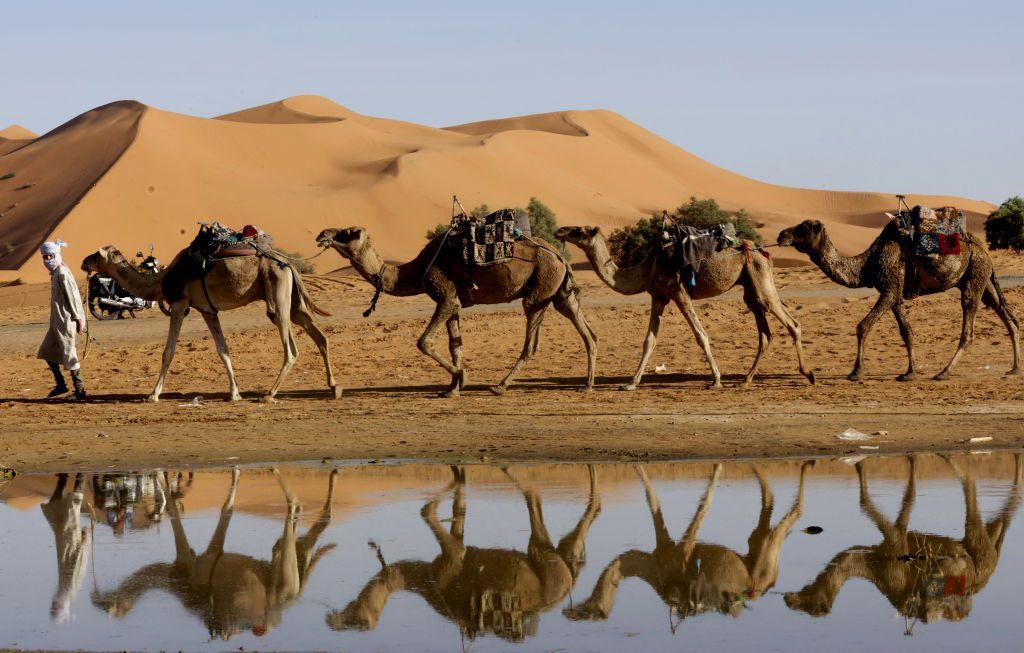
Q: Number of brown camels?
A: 4